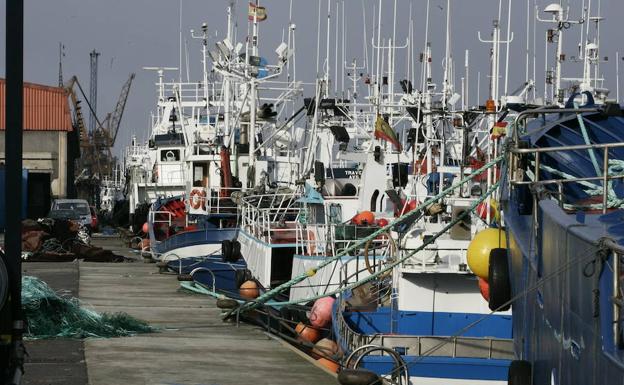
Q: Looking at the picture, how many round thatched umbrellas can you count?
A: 0